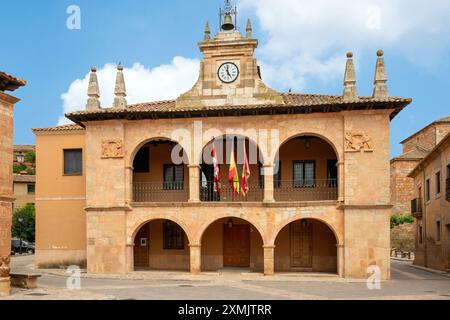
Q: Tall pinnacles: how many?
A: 4